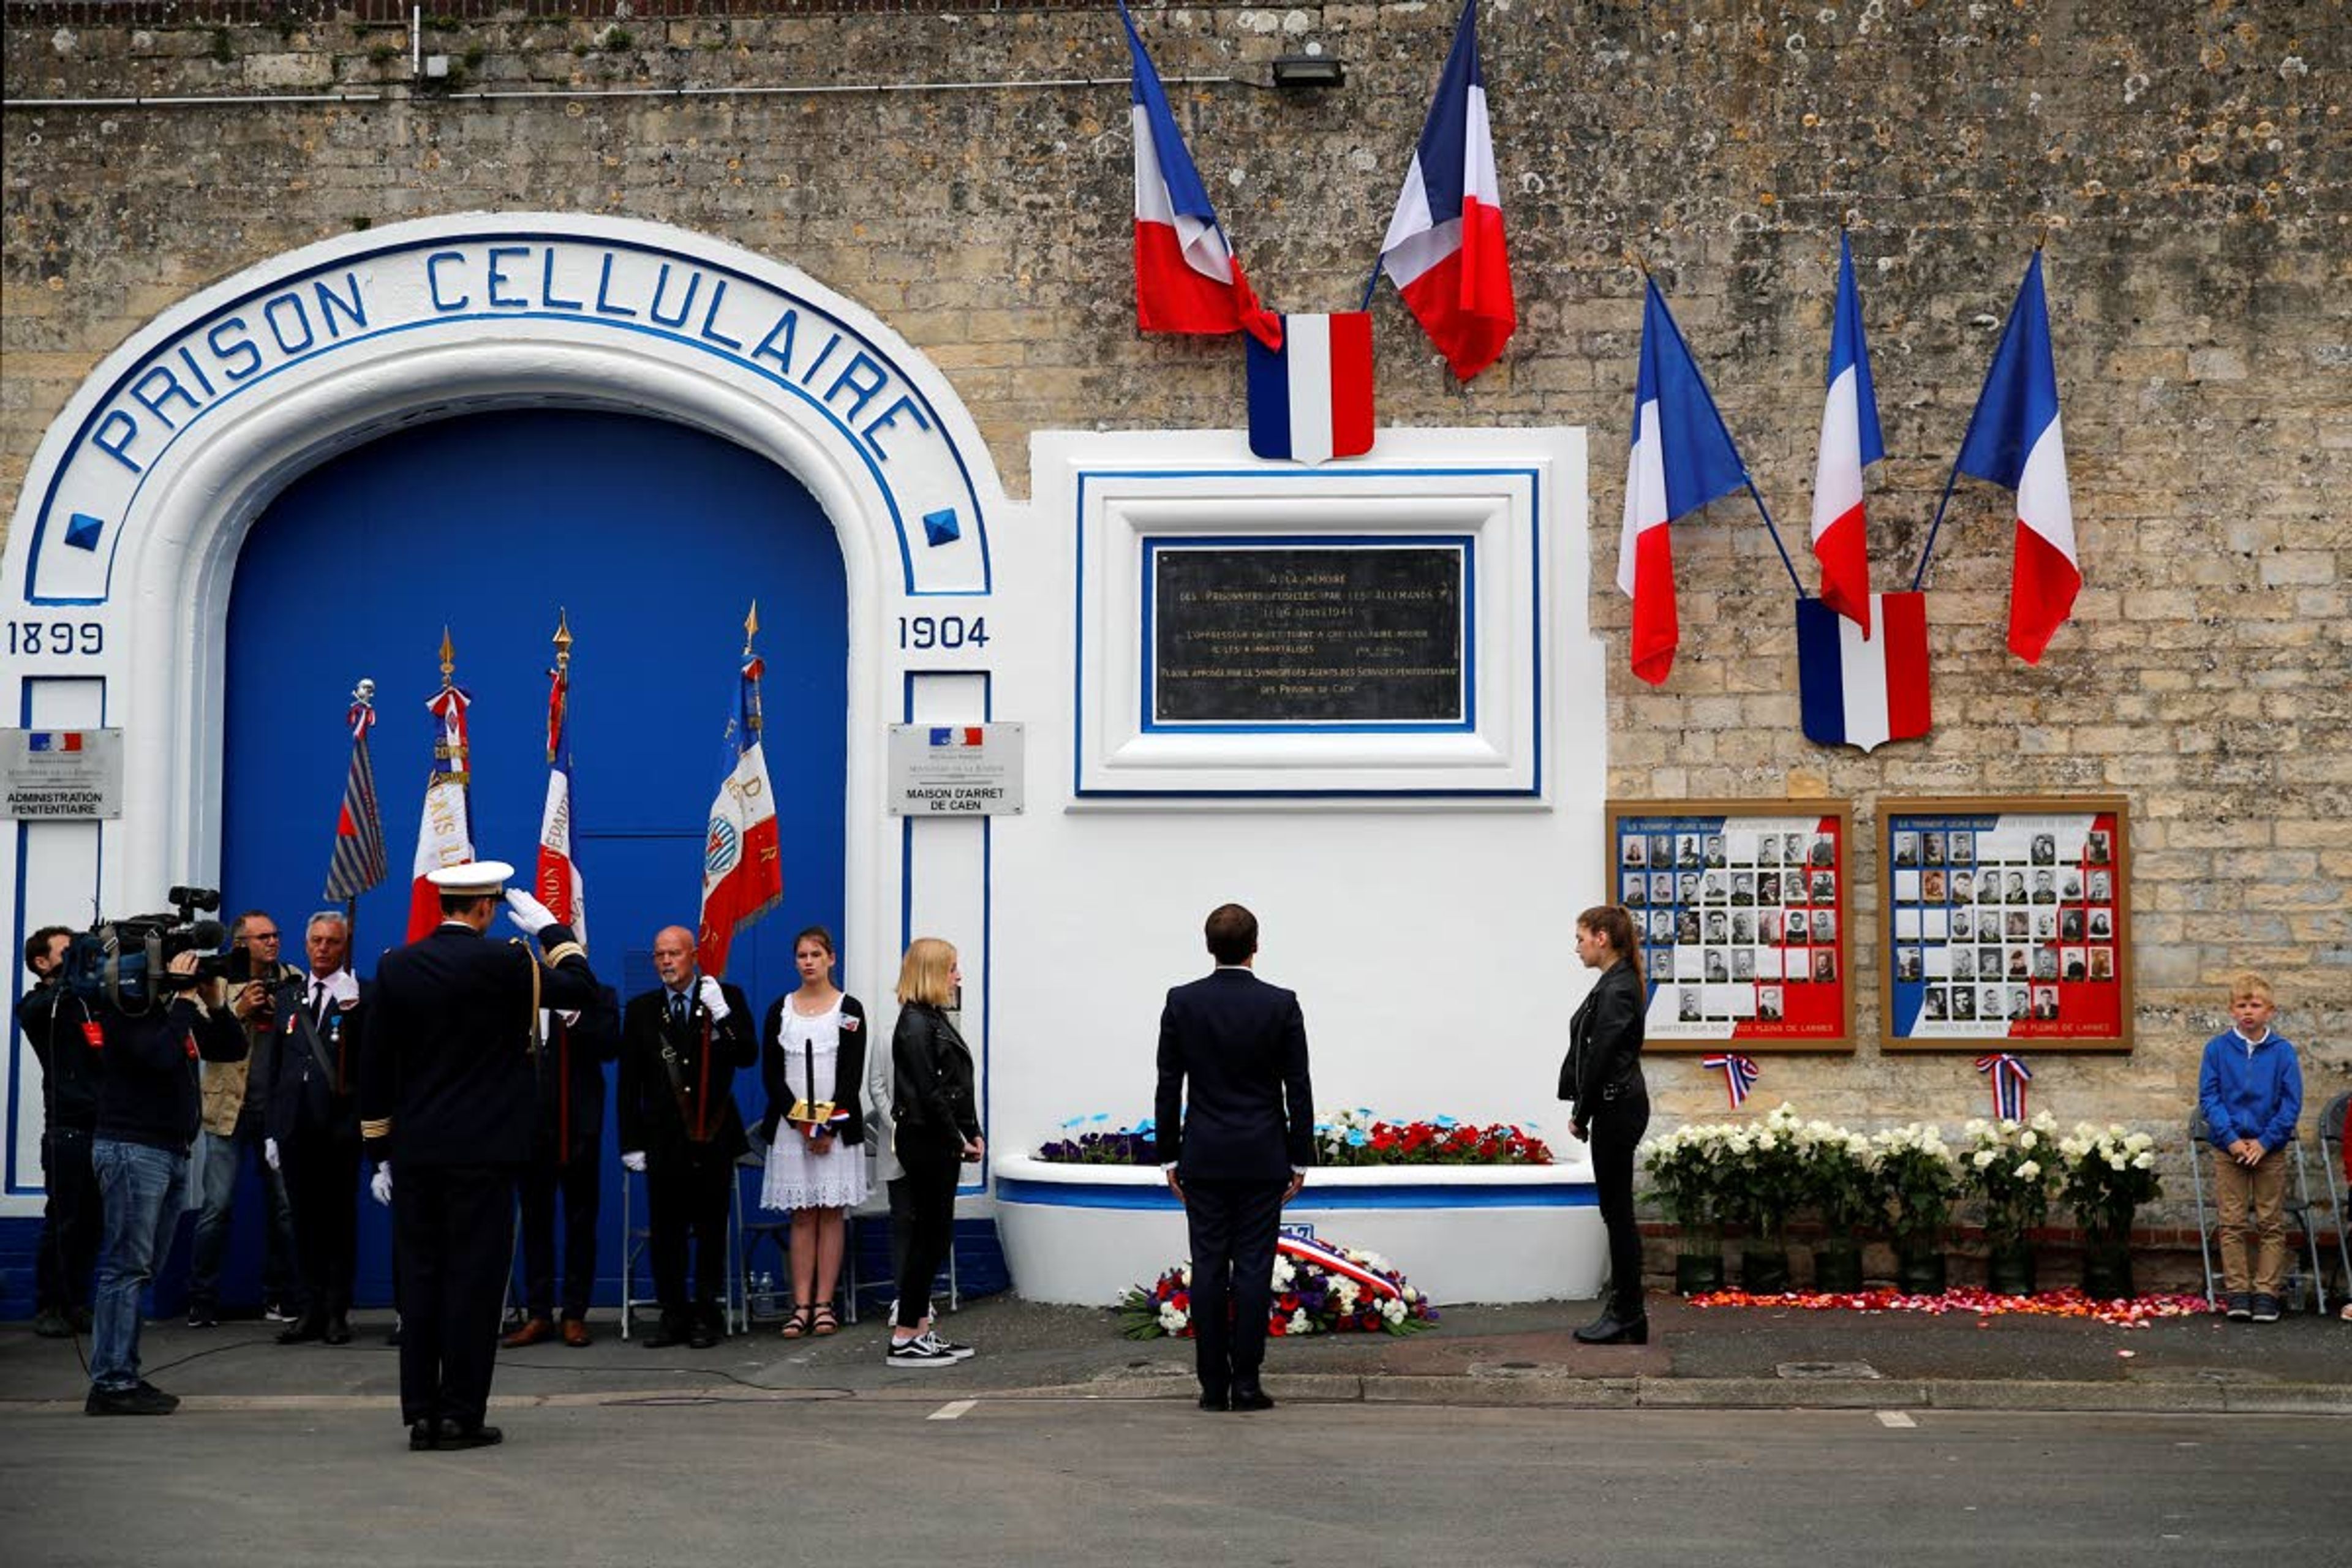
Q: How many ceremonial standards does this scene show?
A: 4